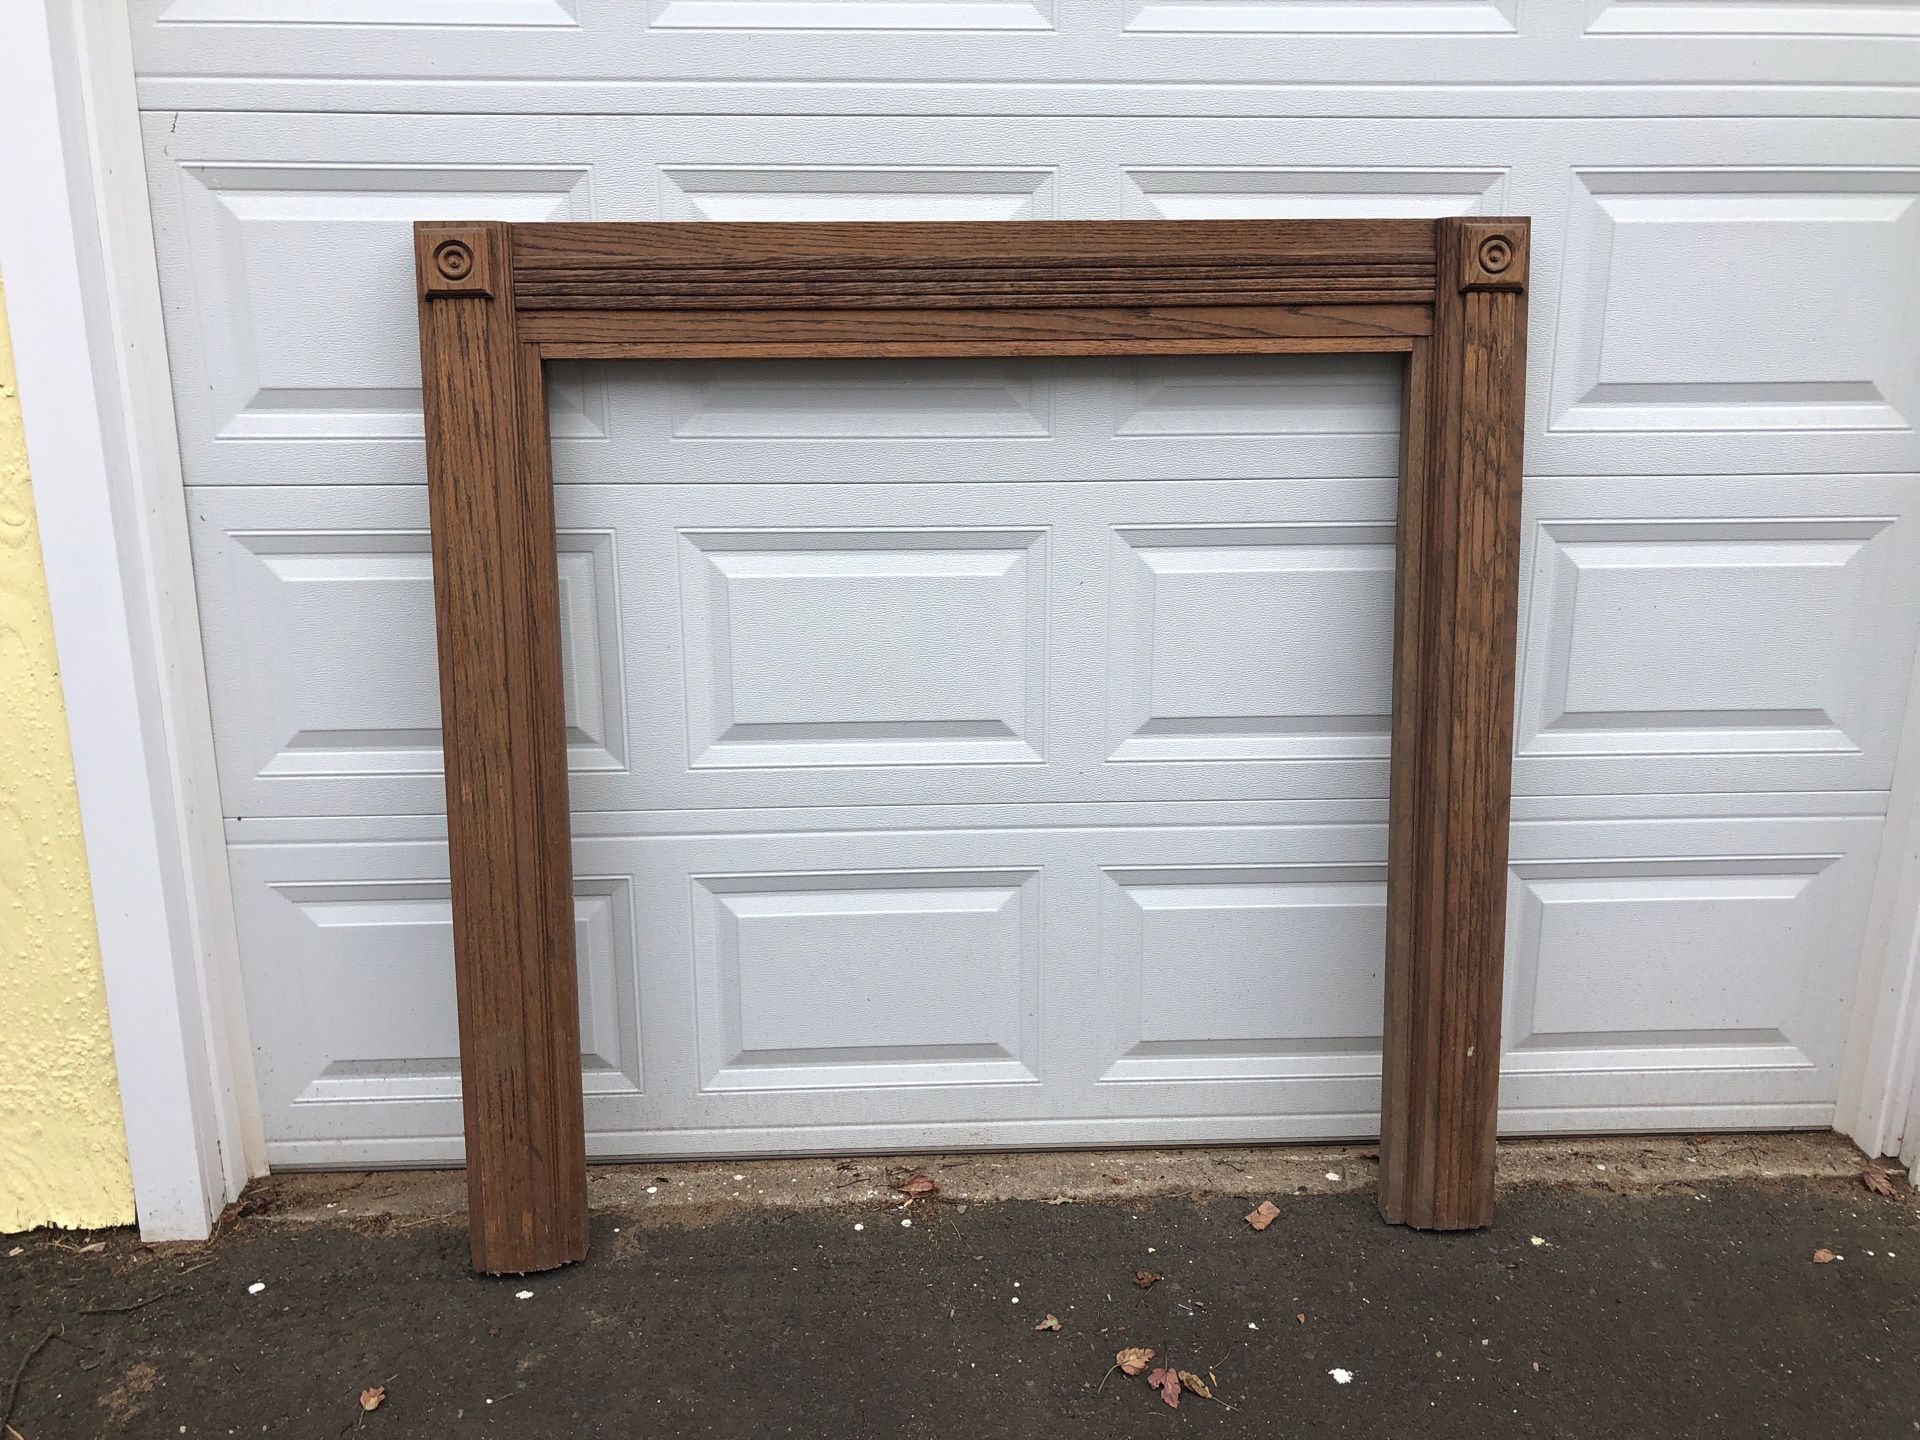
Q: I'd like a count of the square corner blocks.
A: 2